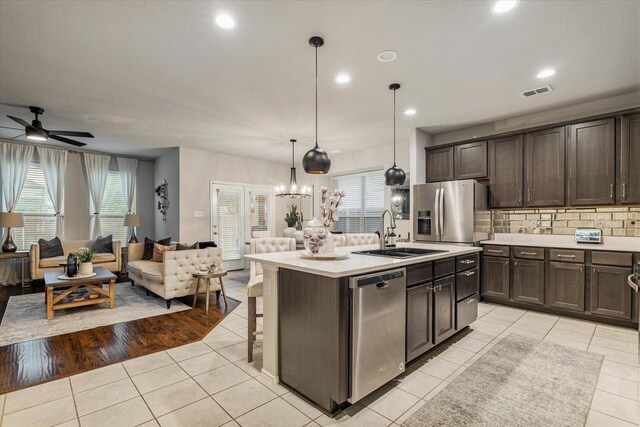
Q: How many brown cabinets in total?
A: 12